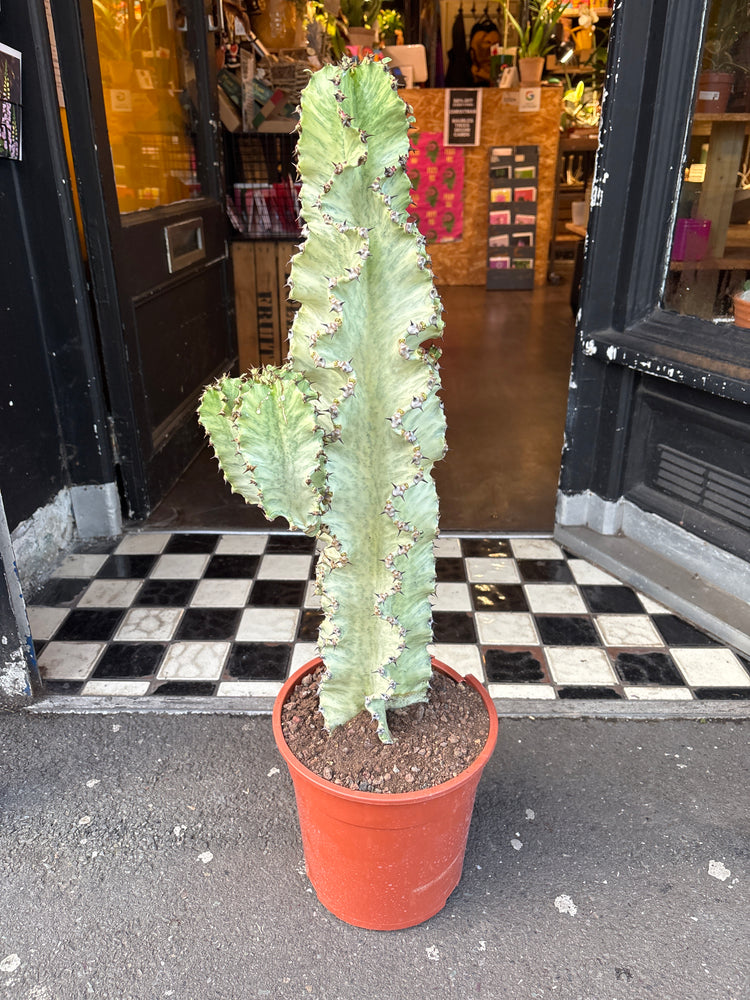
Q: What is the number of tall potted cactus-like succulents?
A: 1